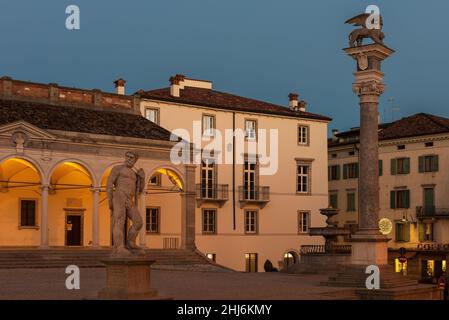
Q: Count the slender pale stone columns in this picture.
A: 3